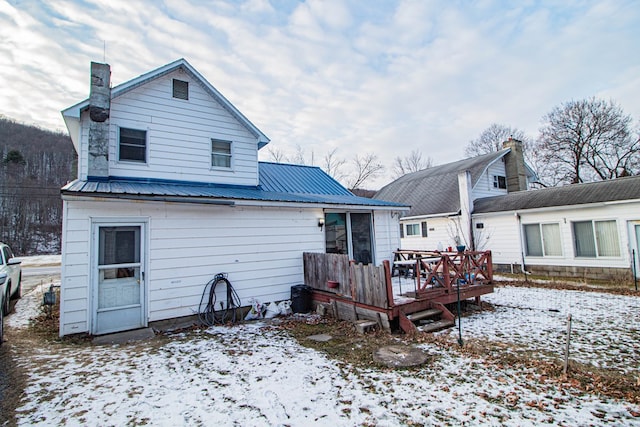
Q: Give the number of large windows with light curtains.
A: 2